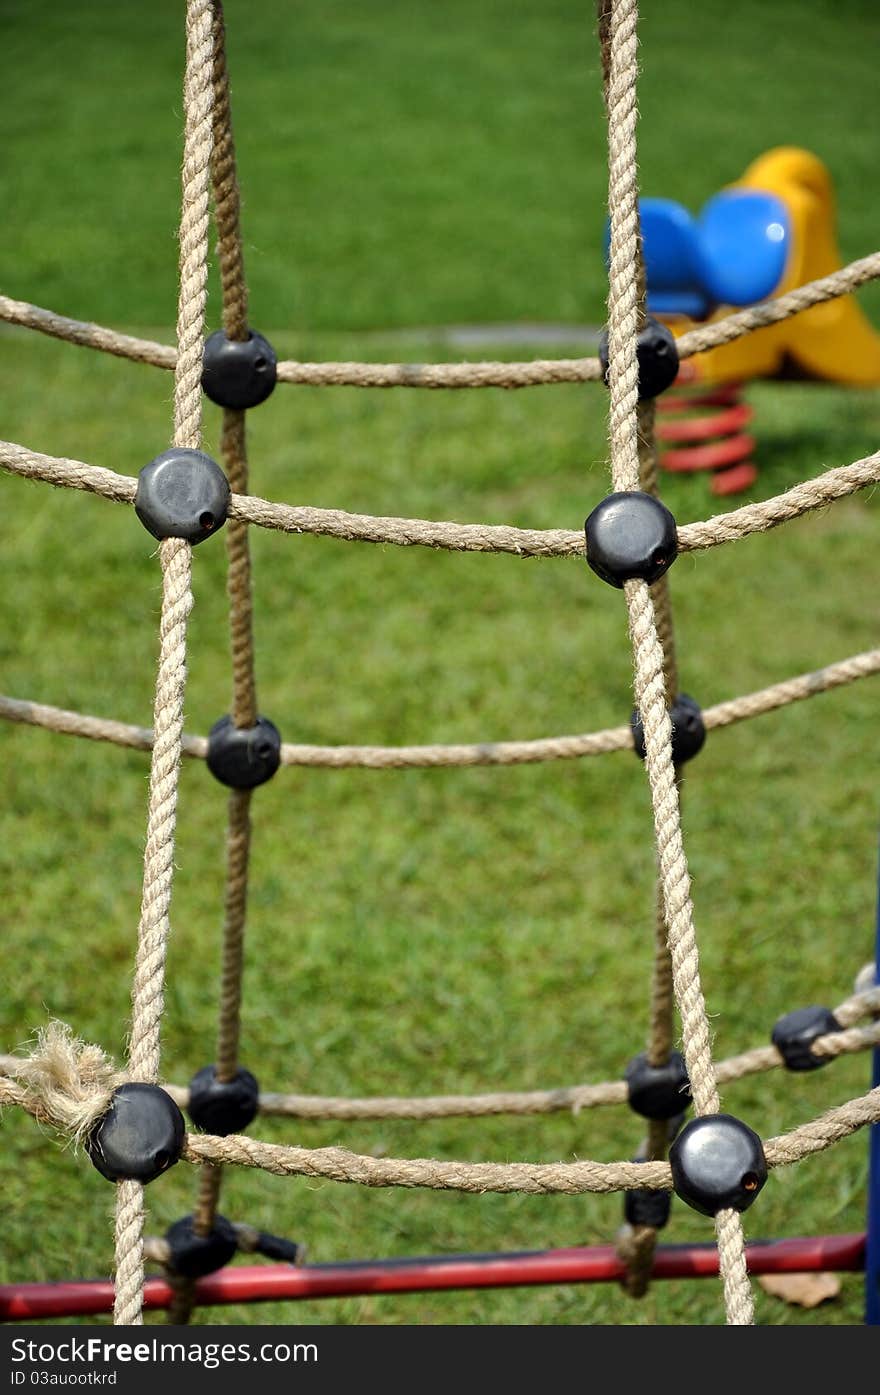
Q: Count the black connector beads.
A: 12